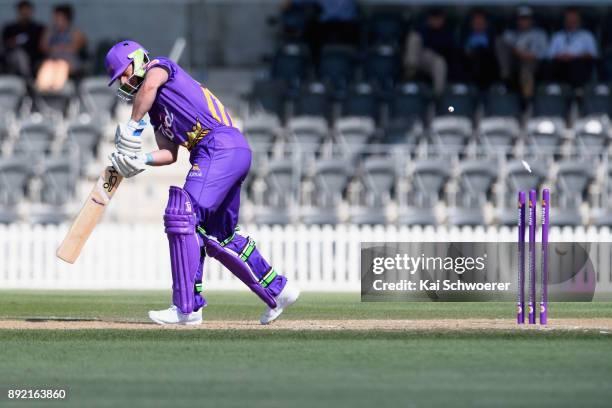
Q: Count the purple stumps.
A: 3